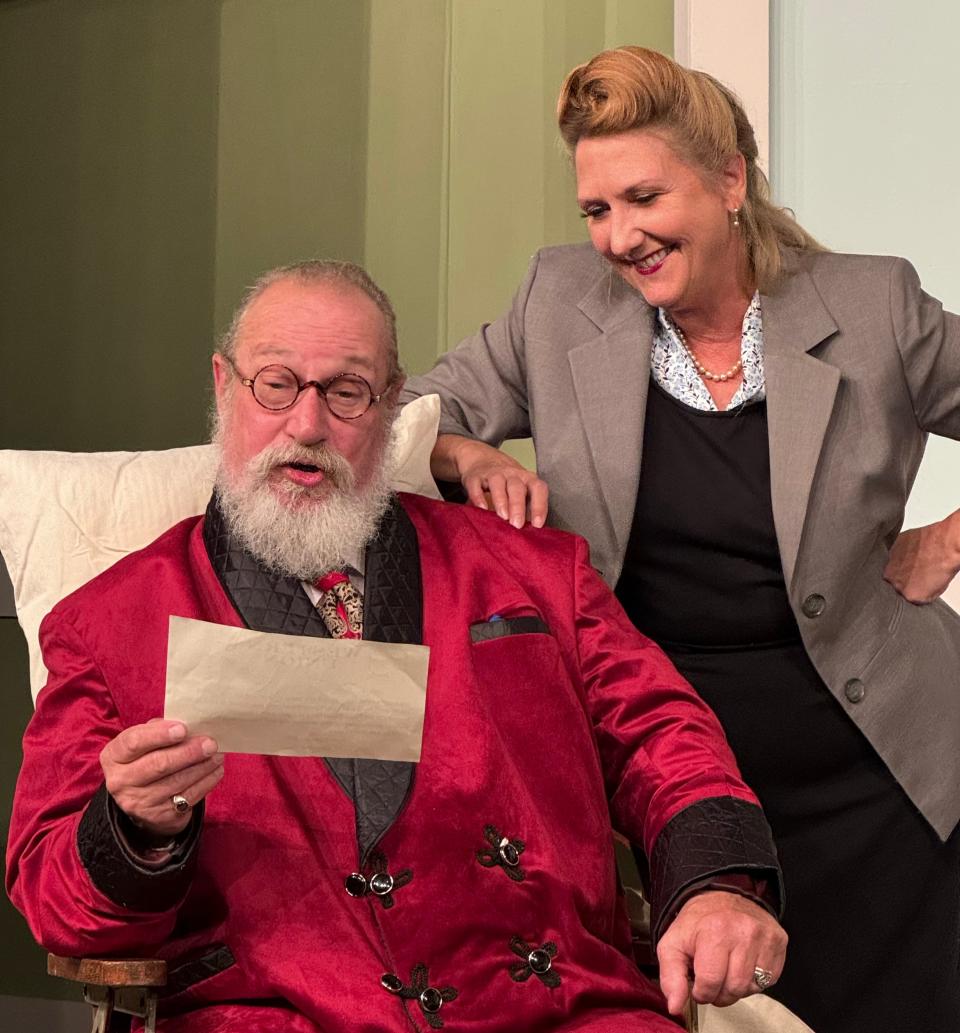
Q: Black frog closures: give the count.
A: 4